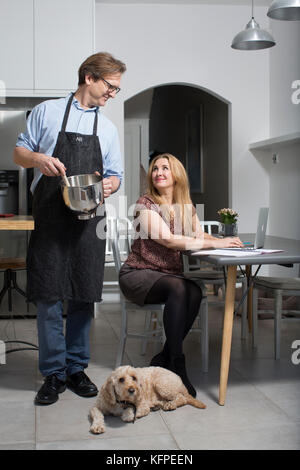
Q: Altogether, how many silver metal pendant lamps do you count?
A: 2